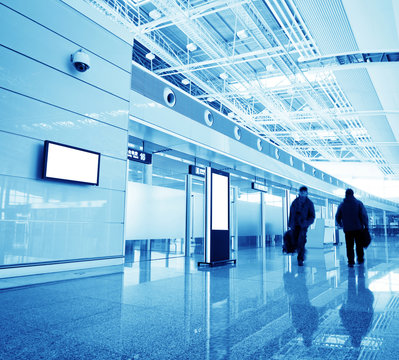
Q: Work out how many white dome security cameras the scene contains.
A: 1